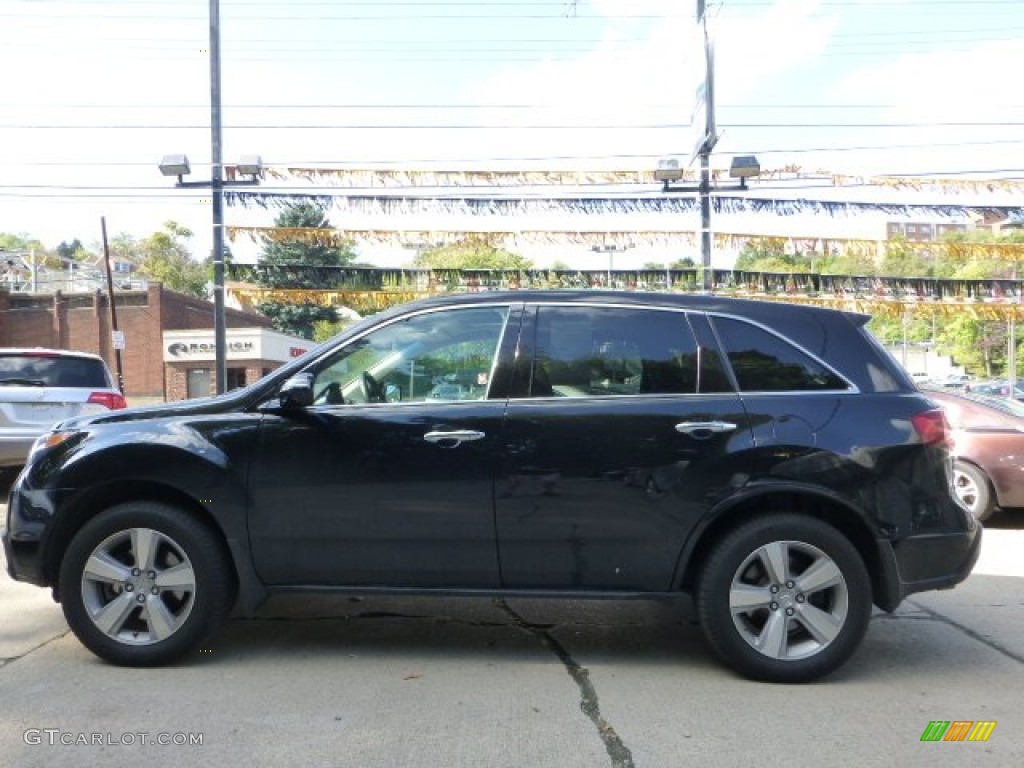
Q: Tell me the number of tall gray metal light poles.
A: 2